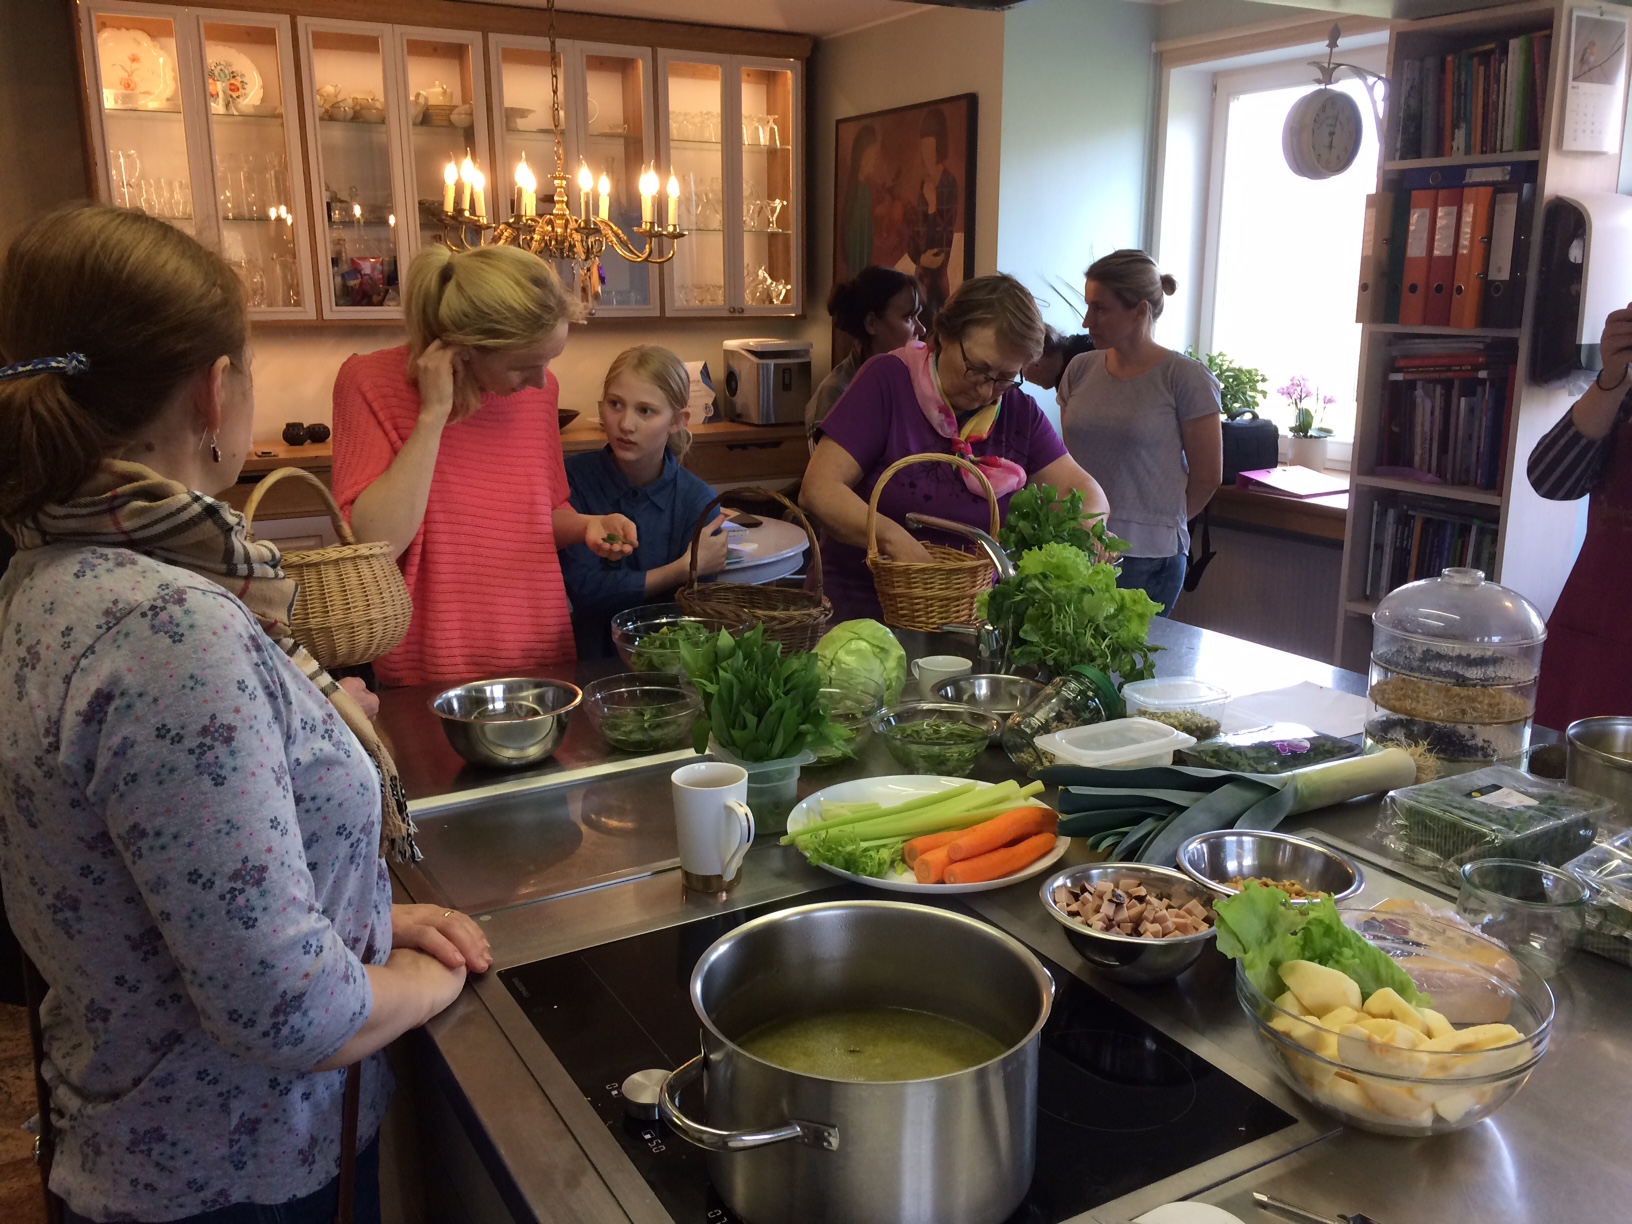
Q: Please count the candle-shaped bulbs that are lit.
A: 10